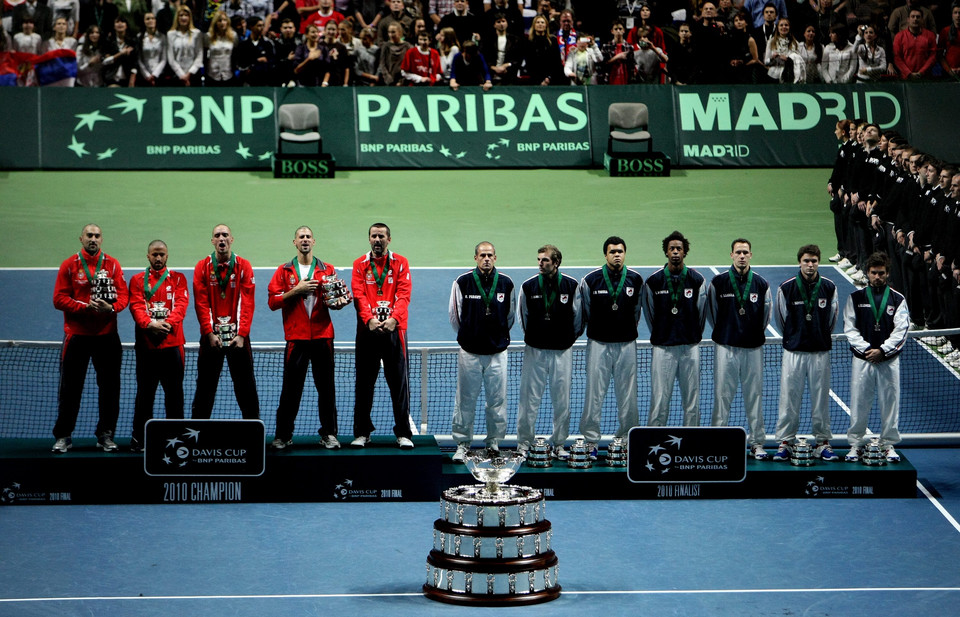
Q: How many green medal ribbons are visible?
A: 12